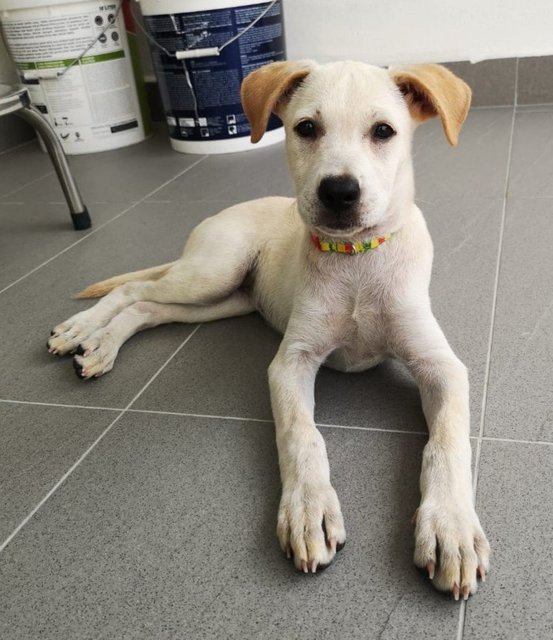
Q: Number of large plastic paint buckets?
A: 2